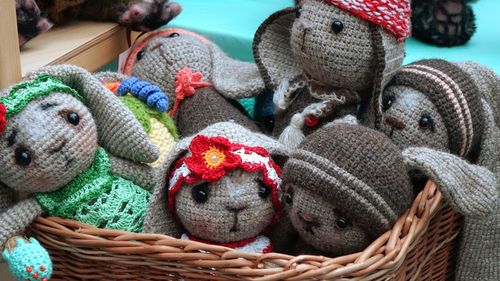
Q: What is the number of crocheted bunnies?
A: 6